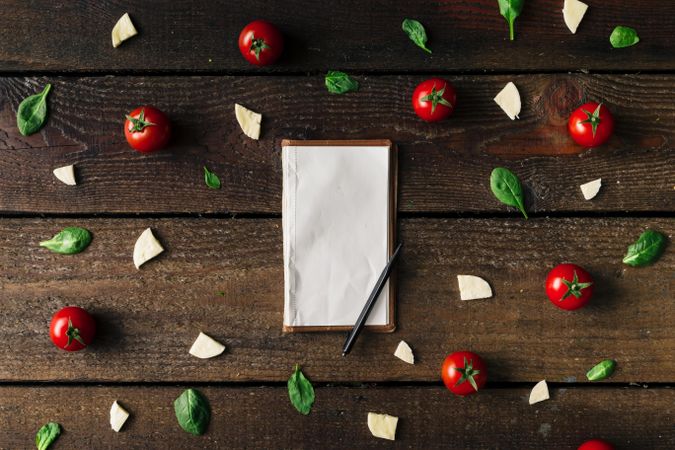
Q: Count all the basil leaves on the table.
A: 13